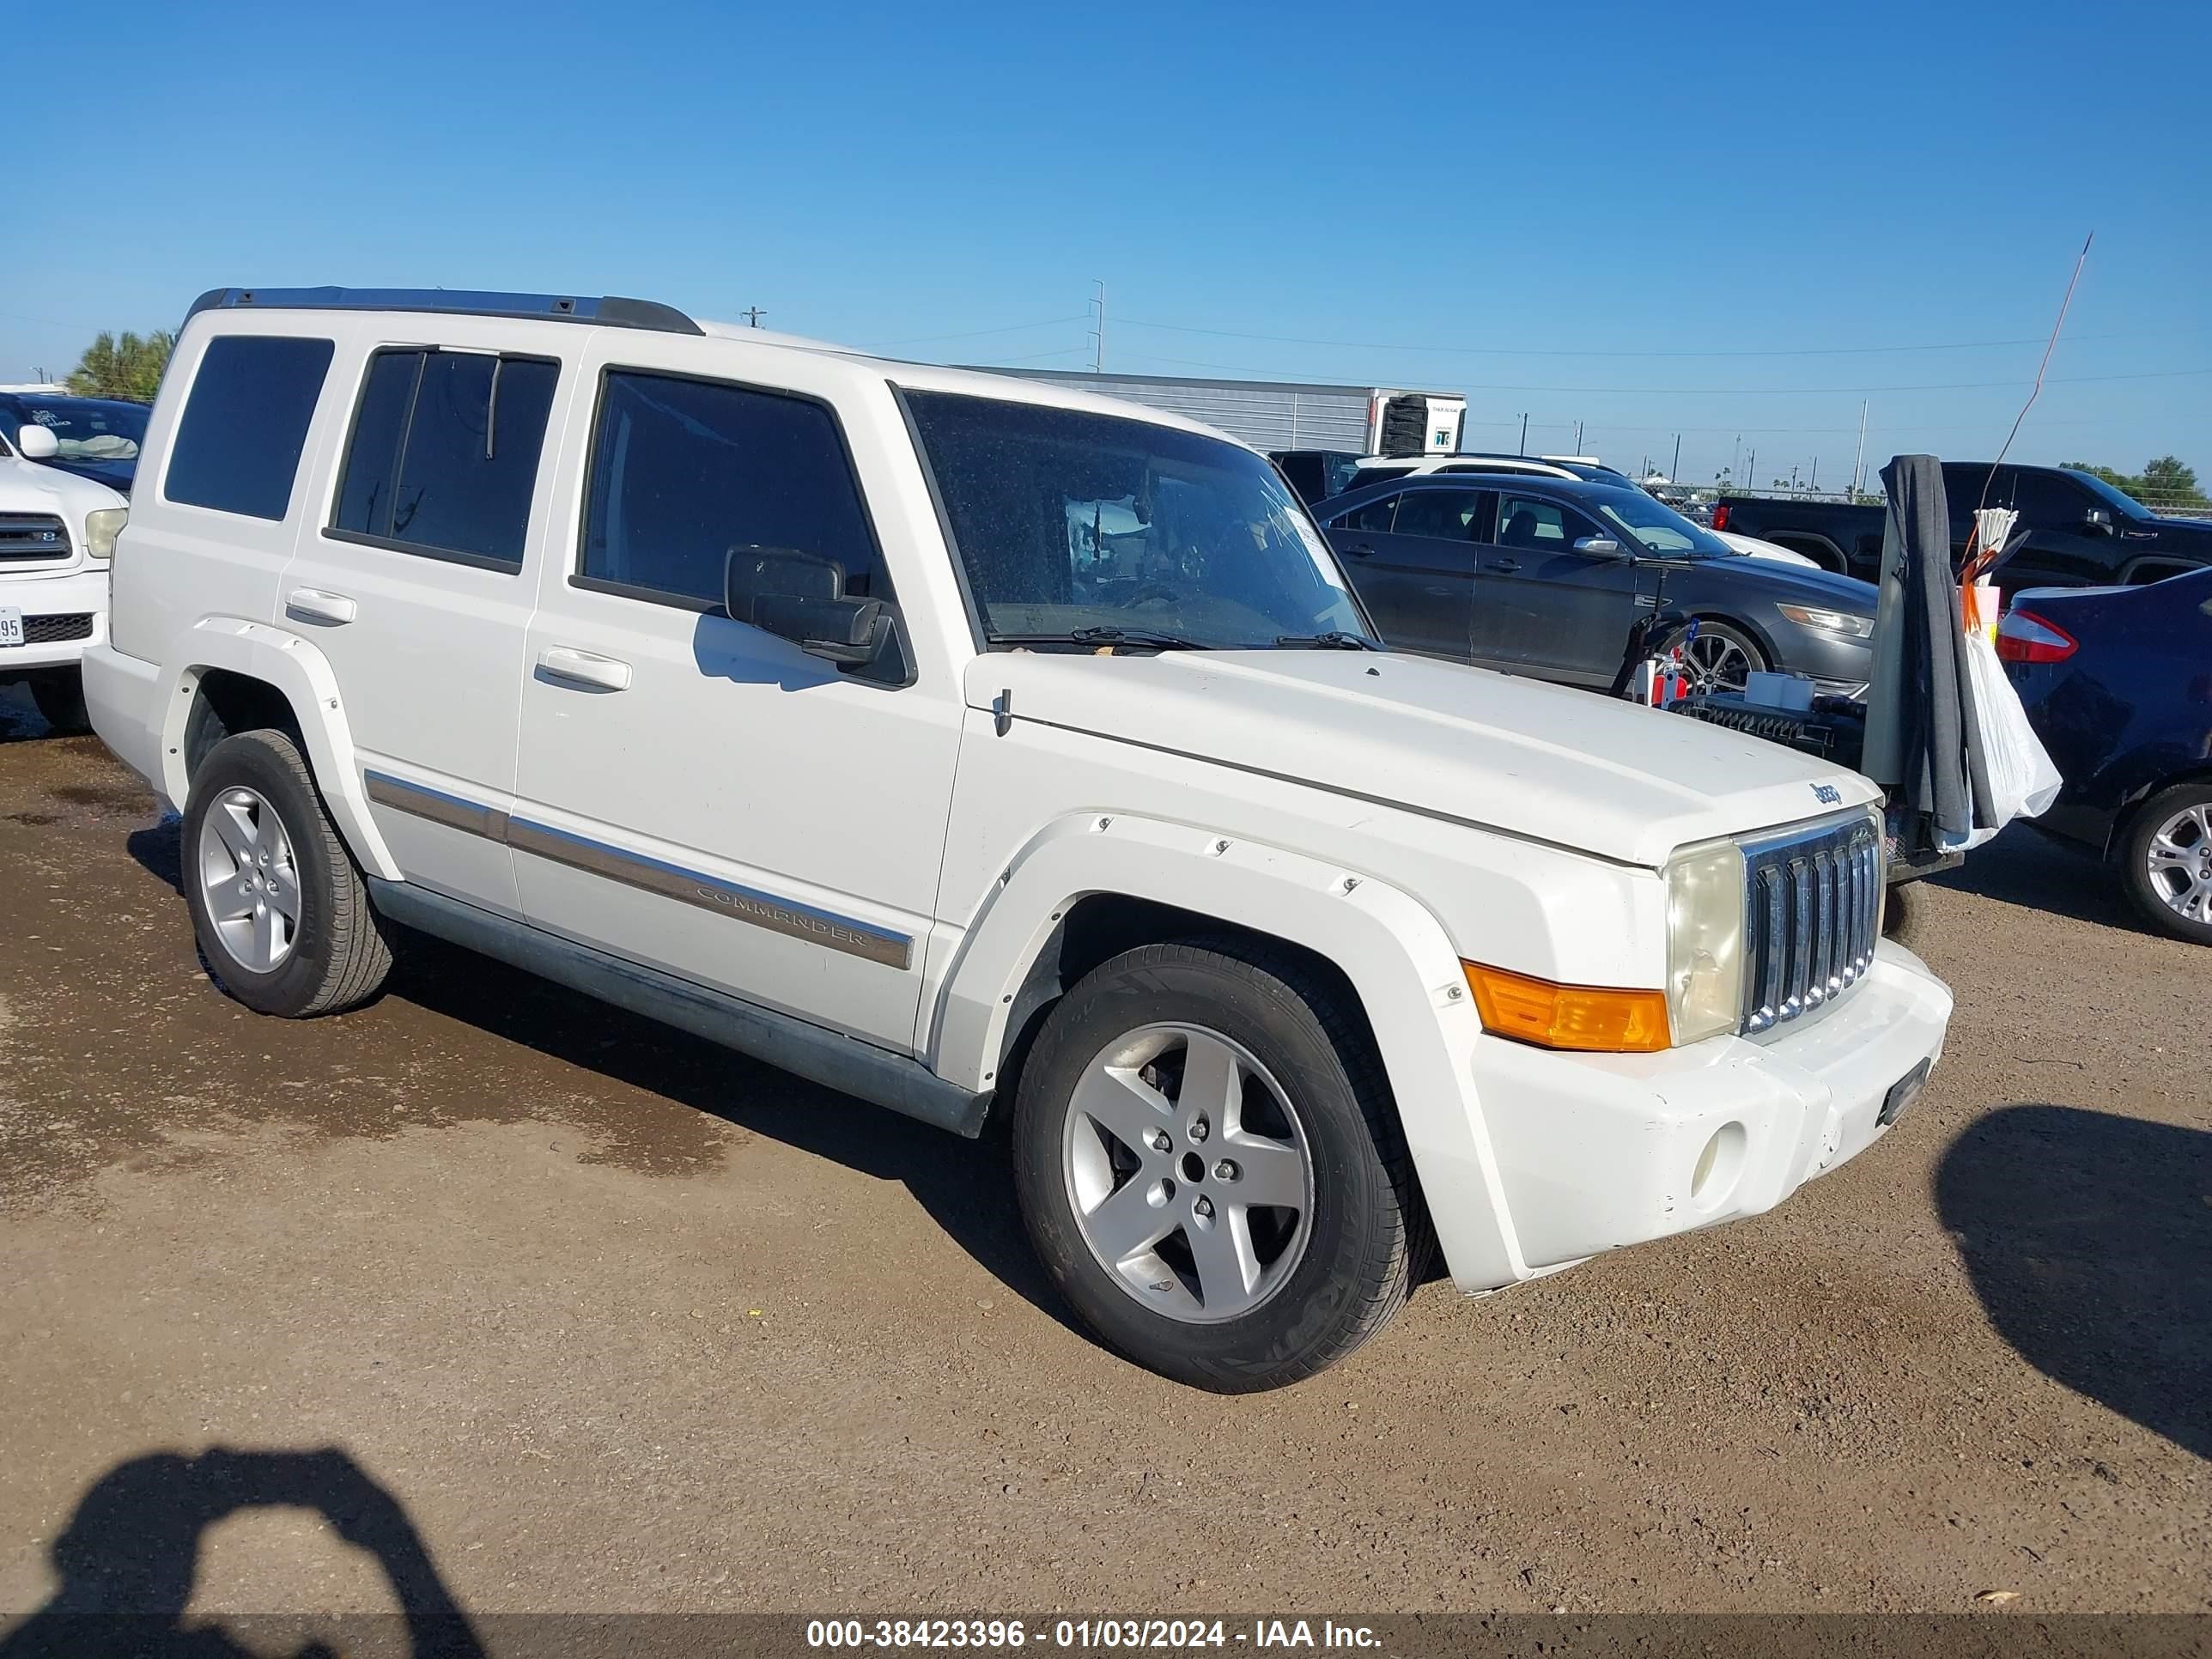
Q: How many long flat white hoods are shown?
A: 1